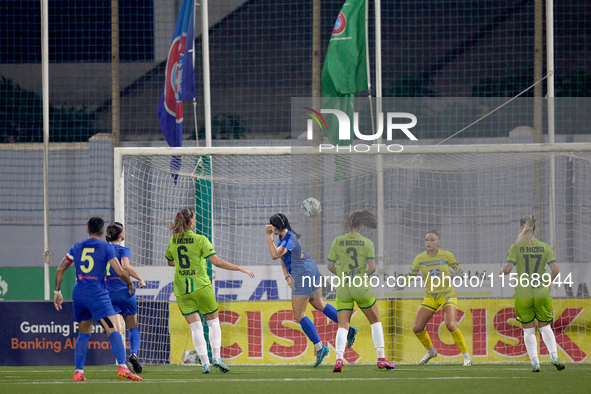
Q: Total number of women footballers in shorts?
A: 7